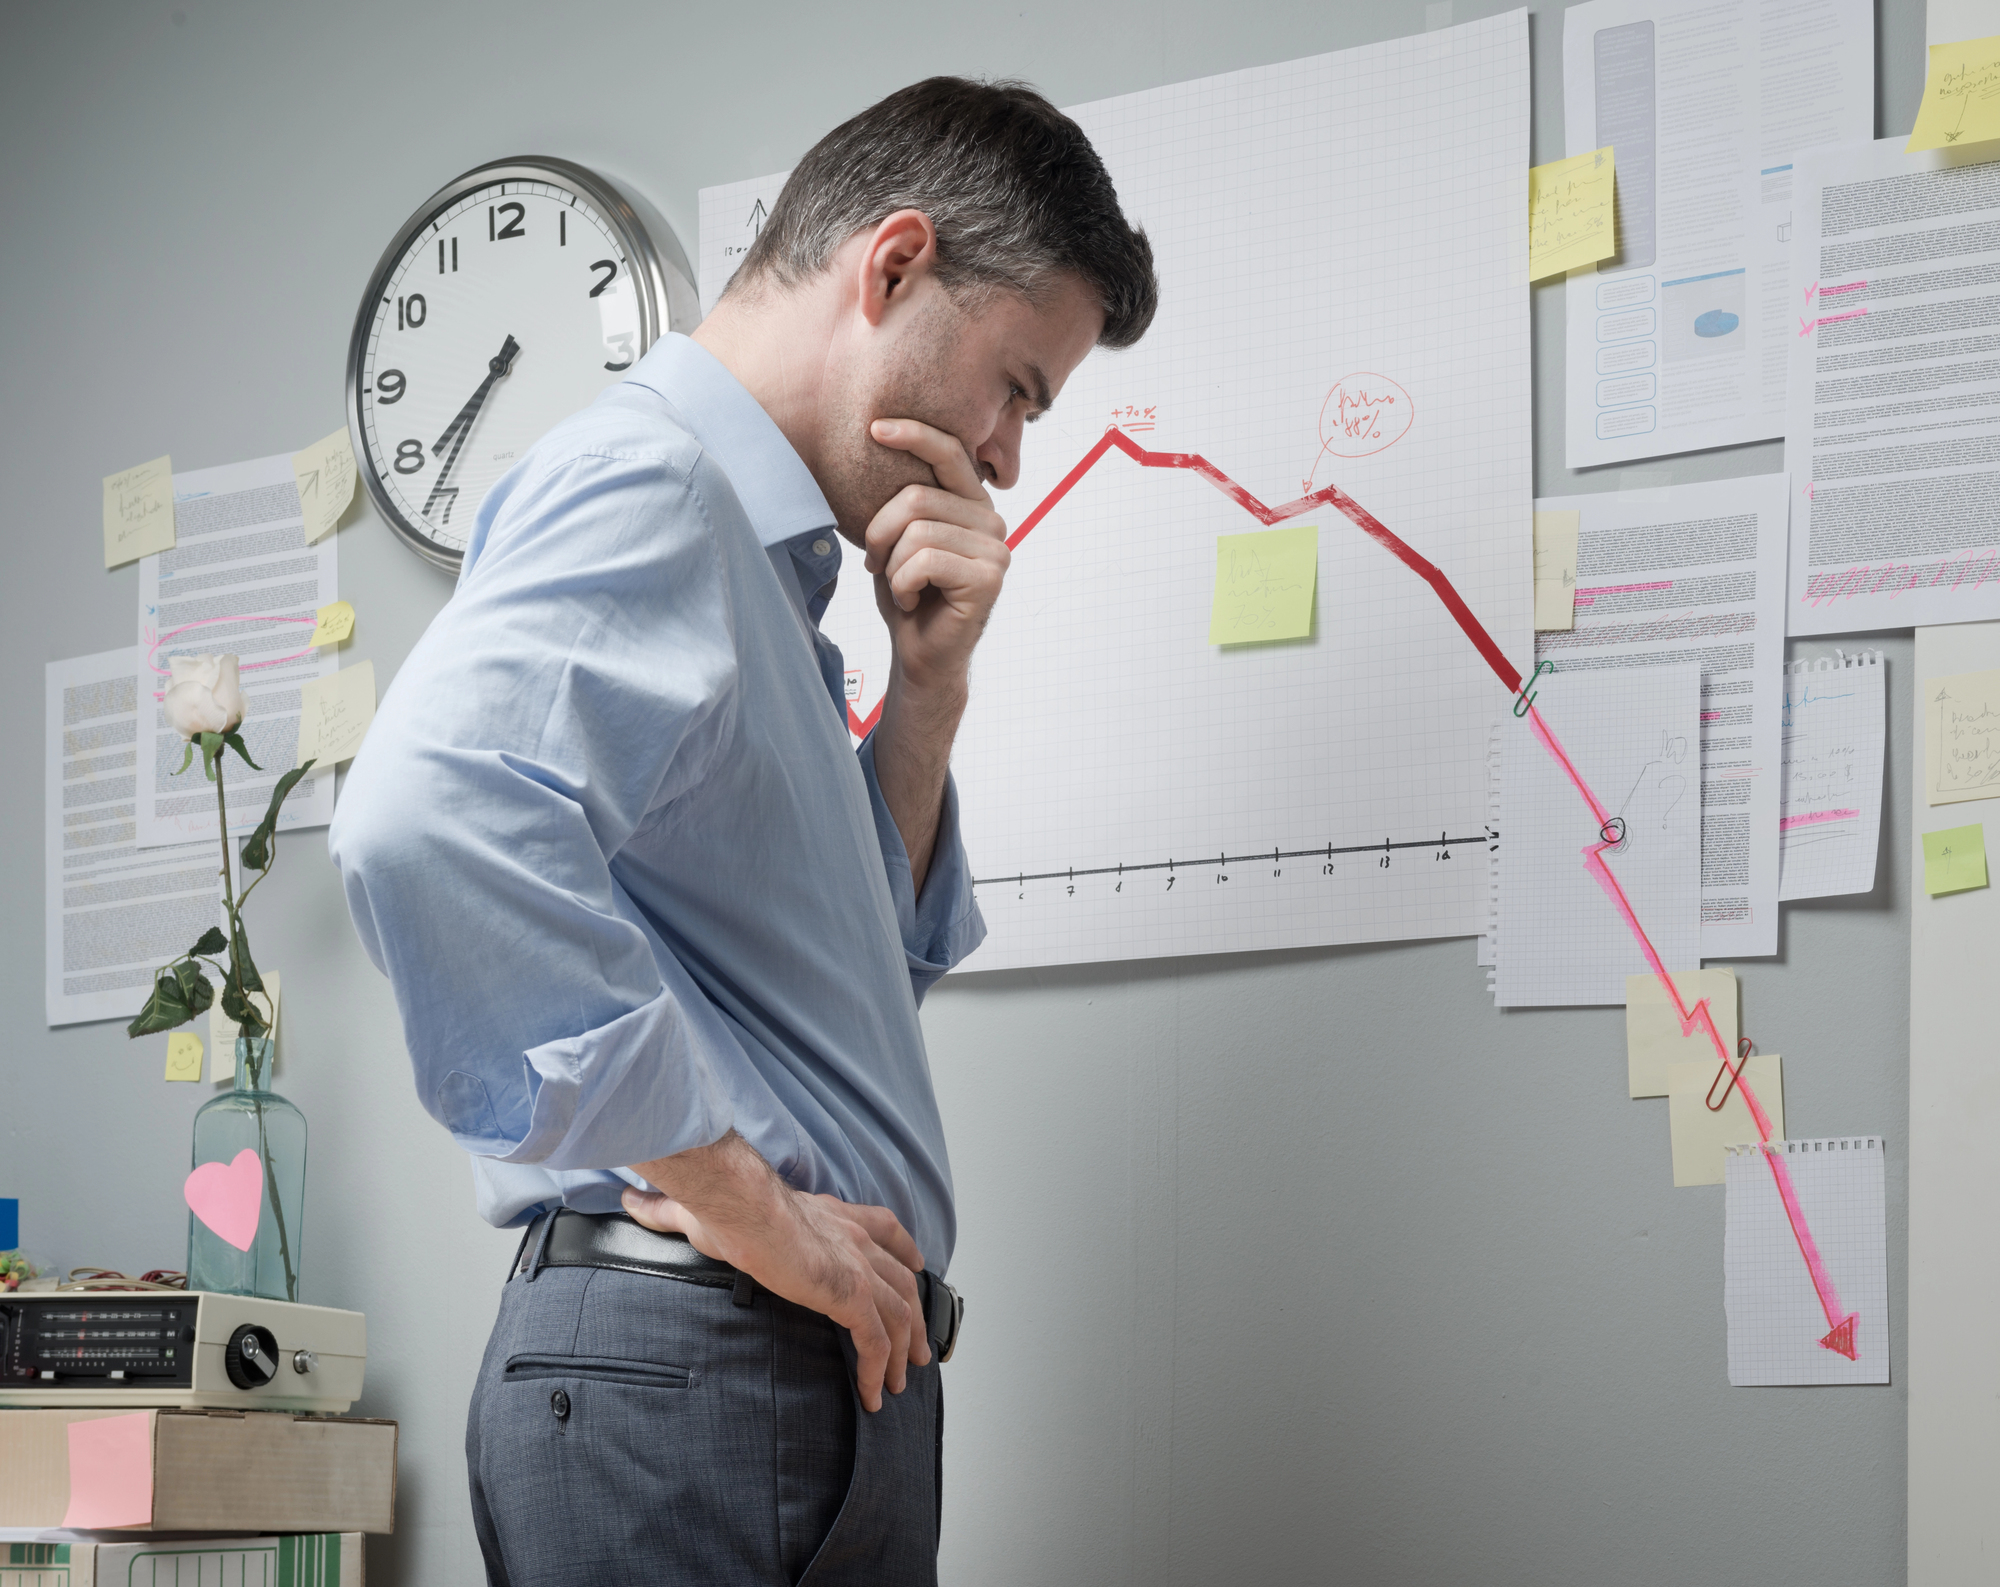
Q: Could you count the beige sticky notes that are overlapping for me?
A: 2